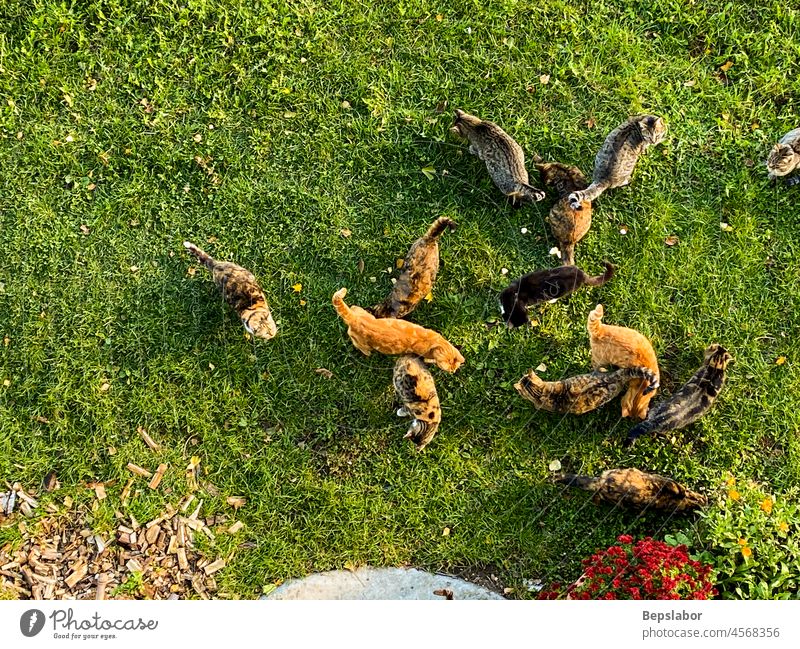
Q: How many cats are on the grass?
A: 13